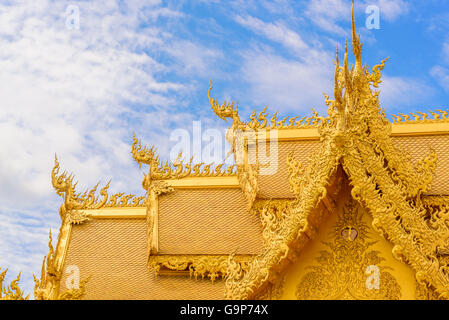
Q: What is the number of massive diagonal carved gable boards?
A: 2